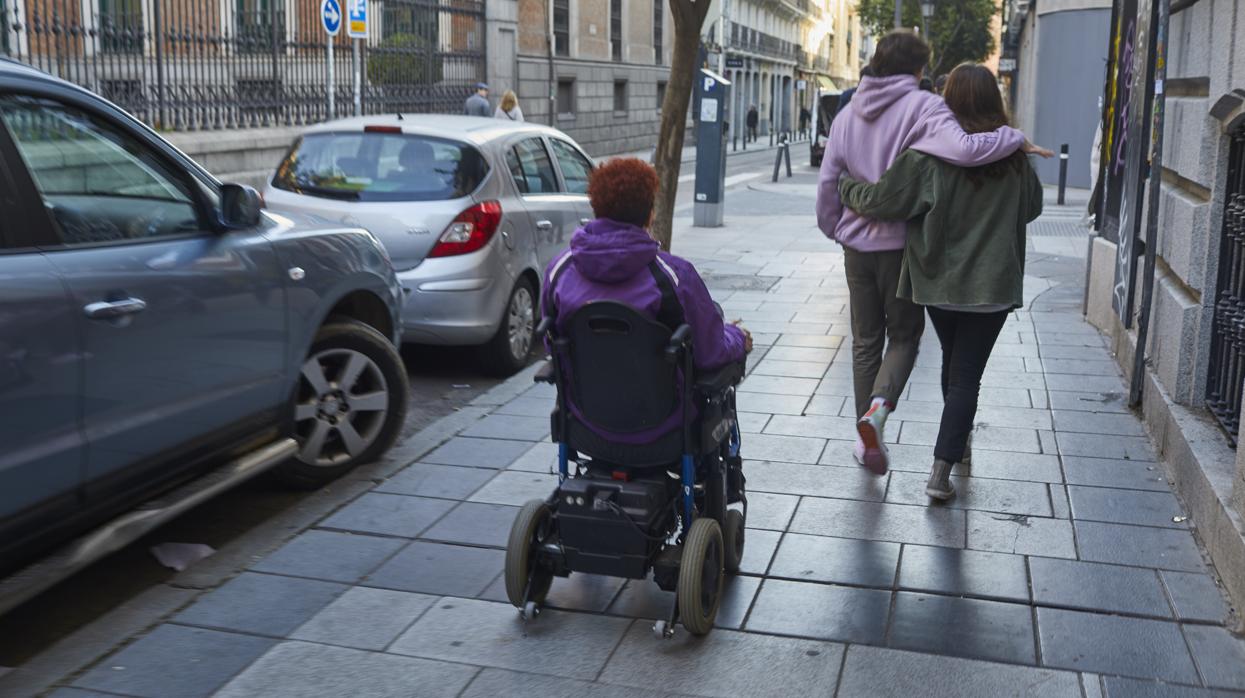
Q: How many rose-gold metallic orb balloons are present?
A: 0